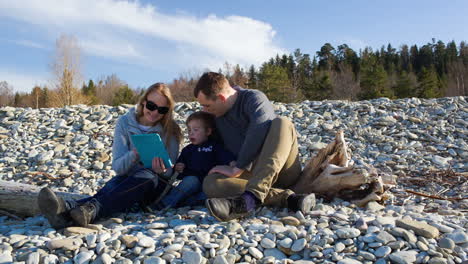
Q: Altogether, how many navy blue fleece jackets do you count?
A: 1